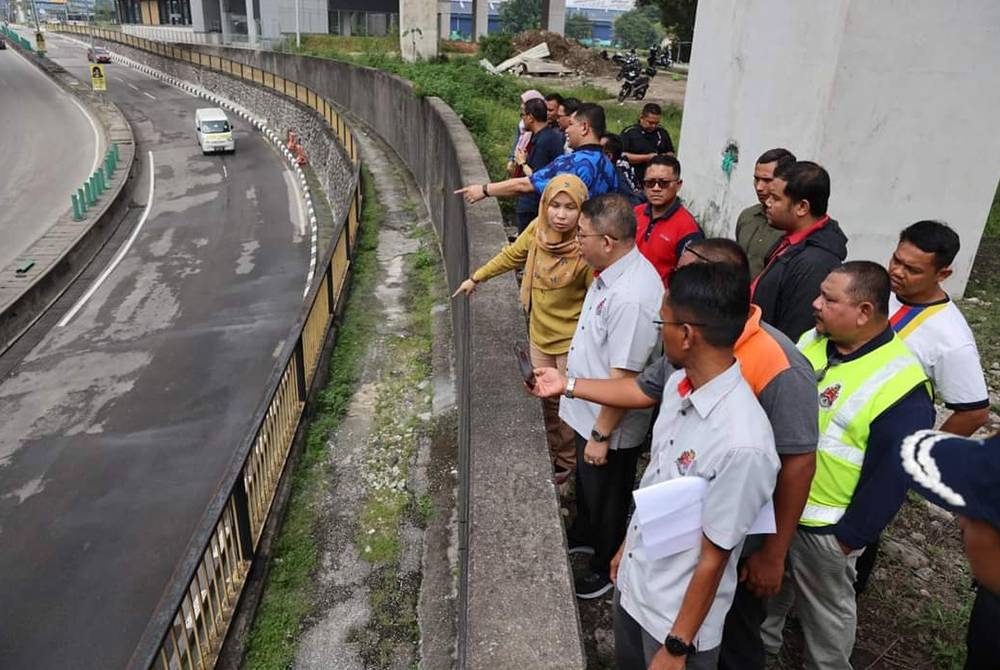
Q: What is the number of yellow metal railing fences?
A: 1